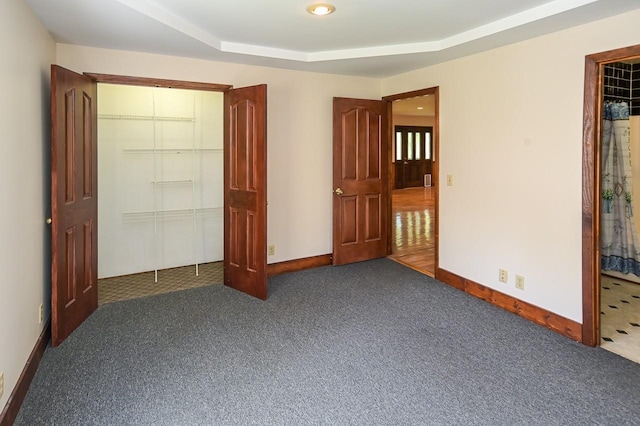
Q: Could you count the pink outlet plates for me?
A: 0